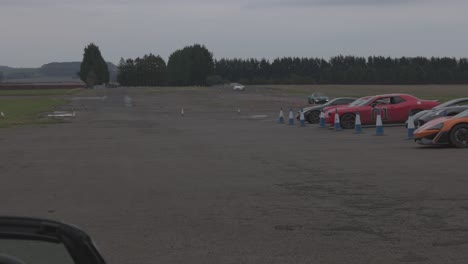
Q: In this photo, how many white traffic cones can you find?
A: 8